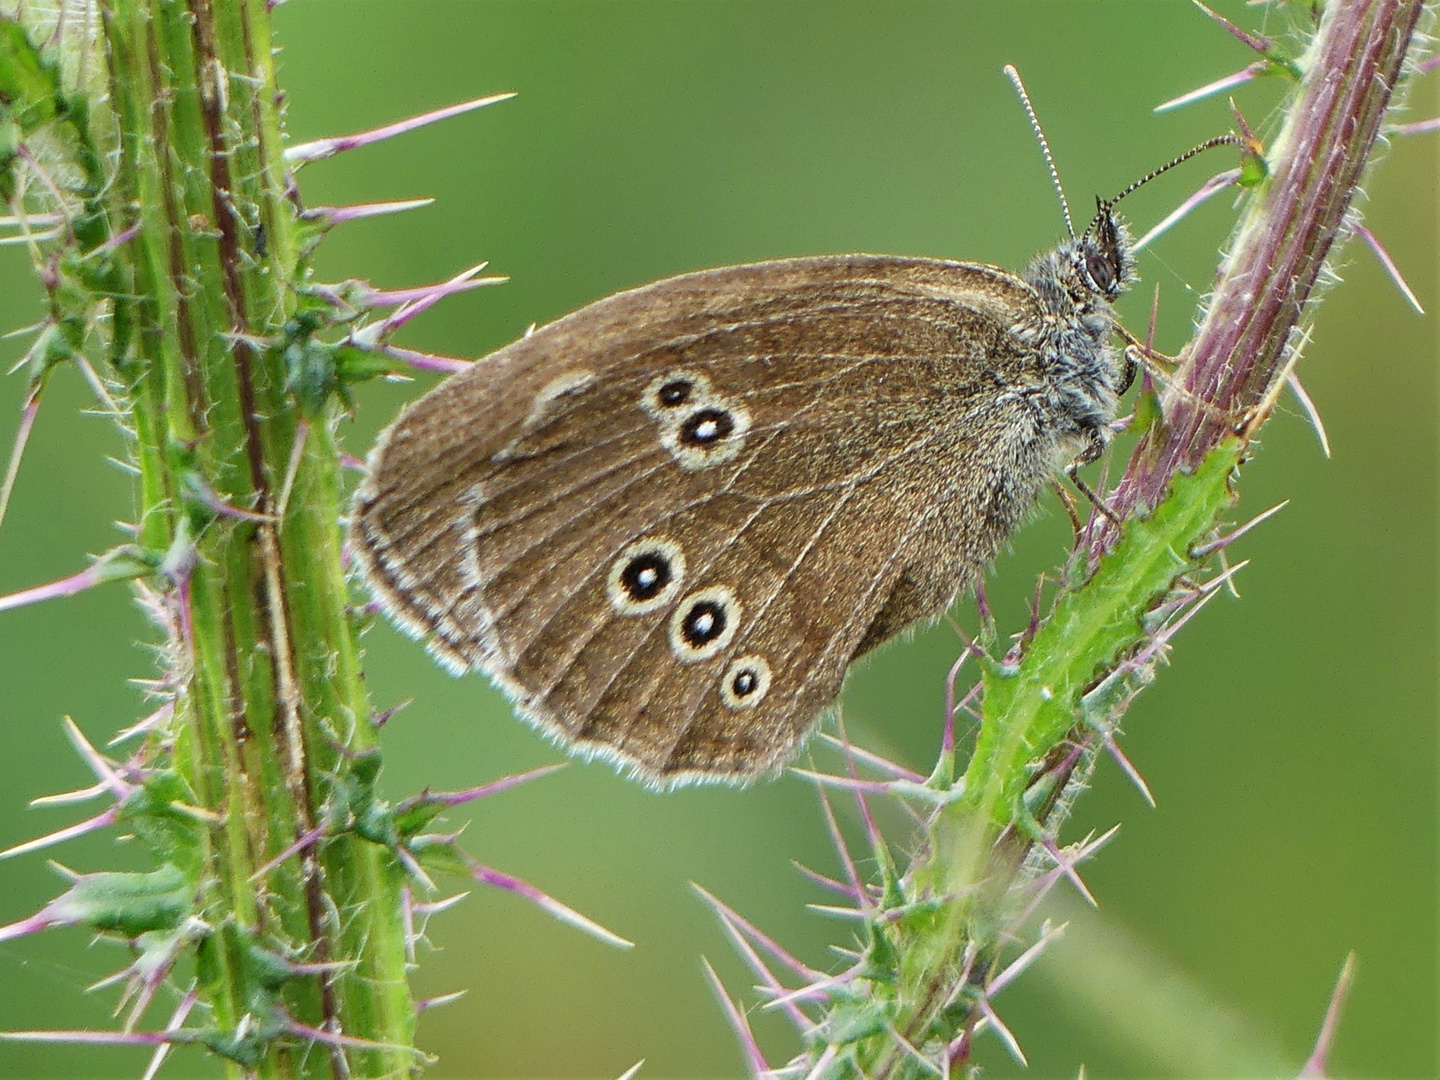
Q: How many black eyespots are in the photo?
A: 5